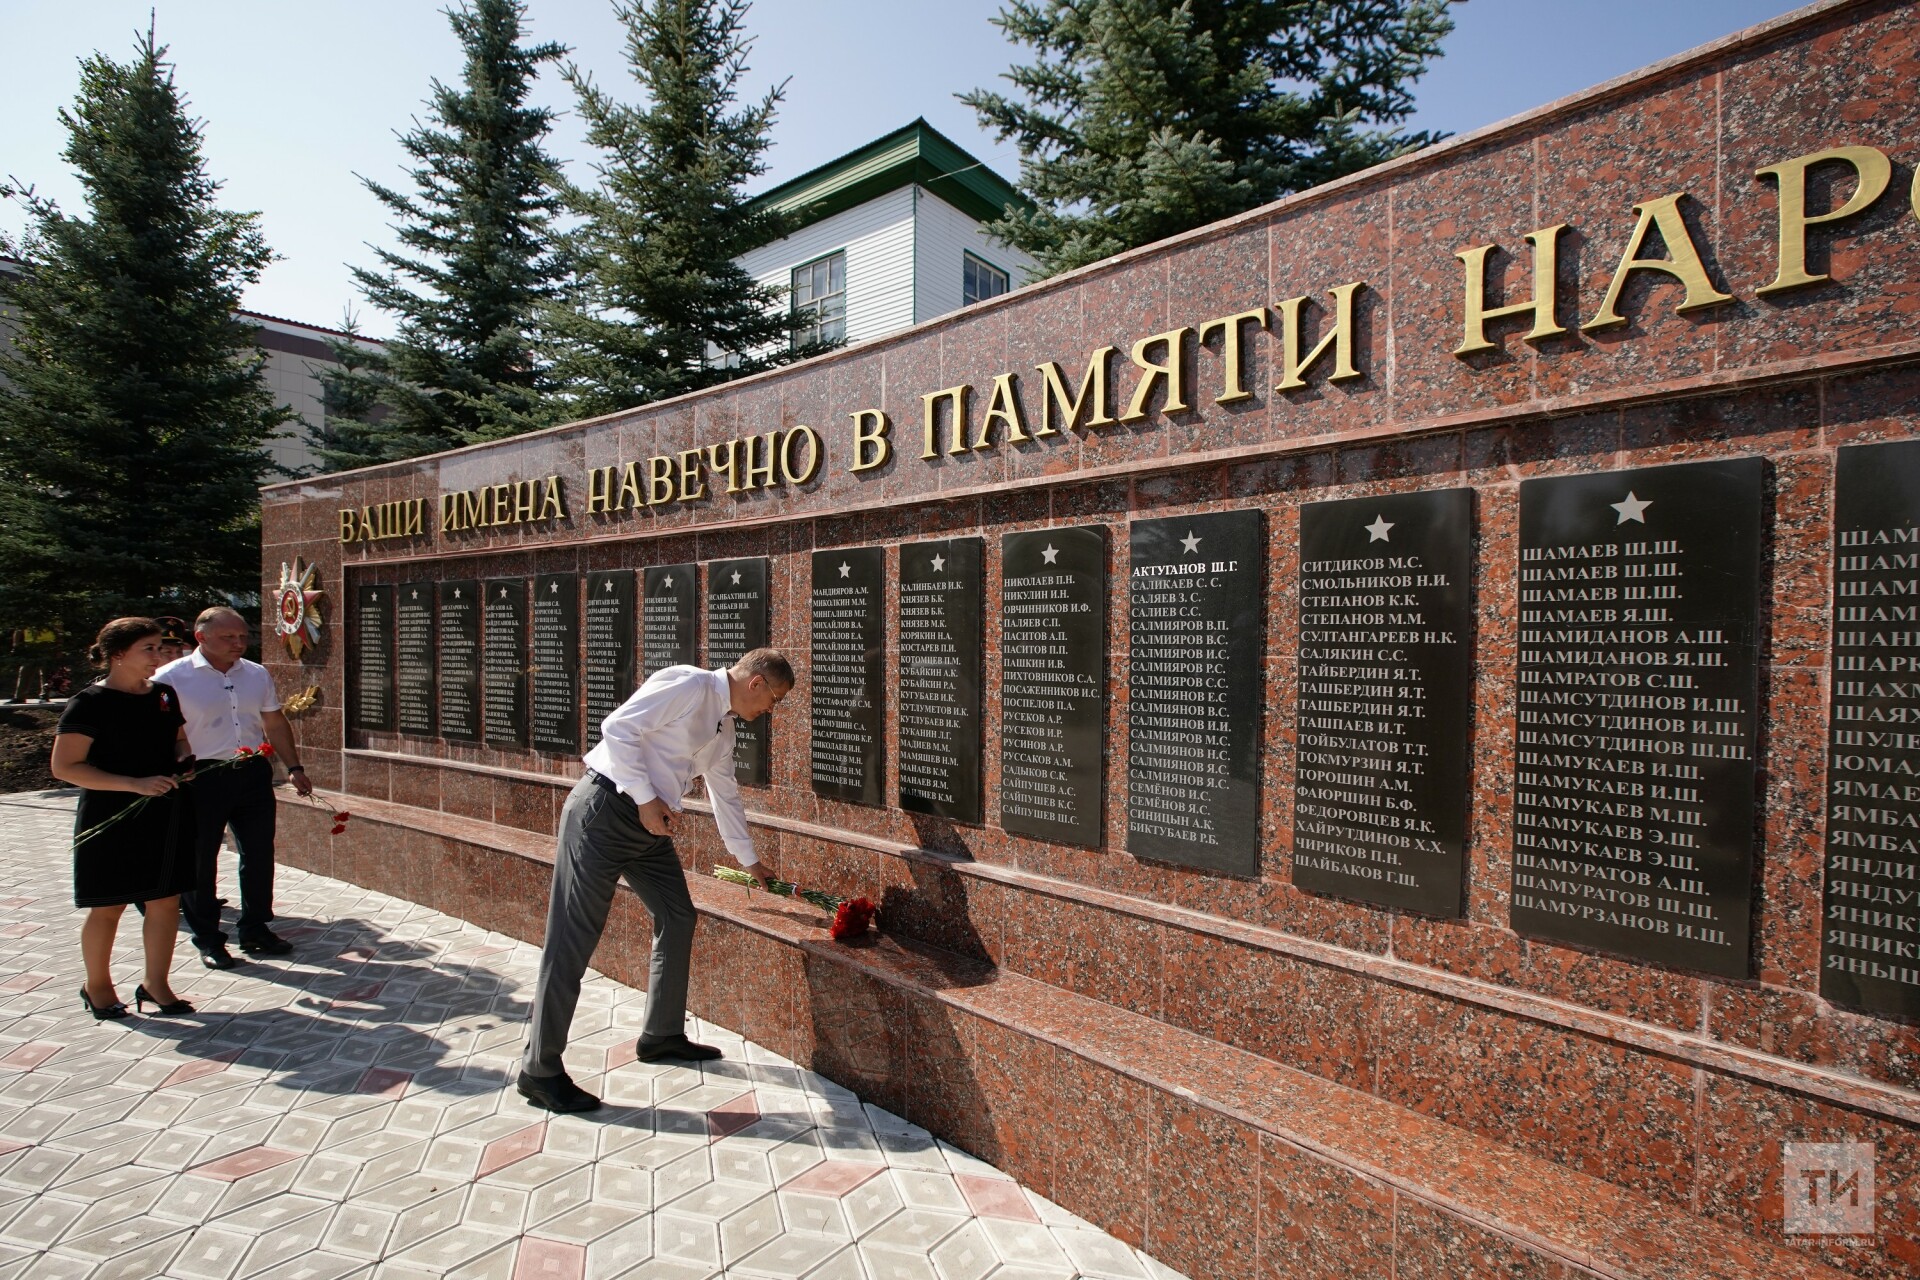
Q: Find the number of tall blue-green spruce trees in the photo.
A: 4